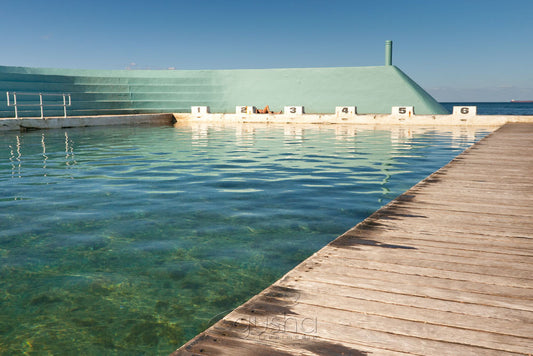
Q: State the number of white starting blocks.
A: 6